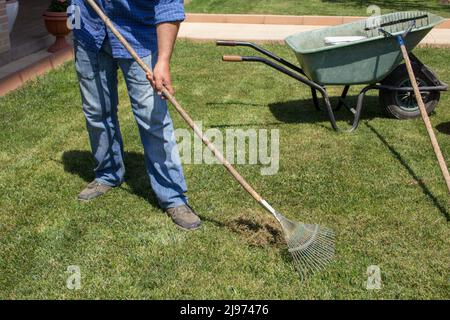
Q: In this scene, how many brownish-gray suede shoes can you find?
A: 2